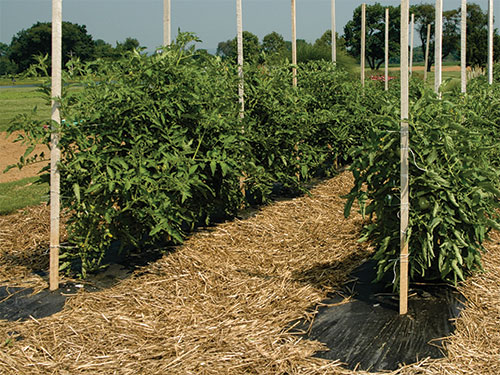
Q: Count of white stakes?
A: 13